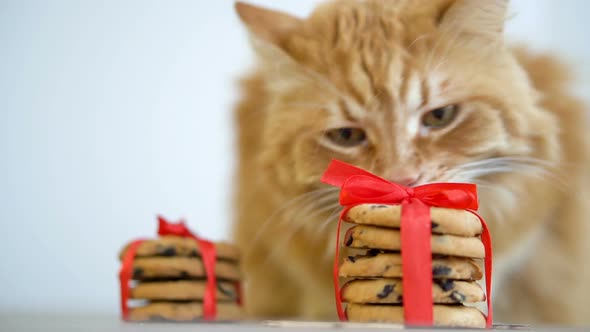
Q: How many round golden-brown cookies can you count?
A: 9